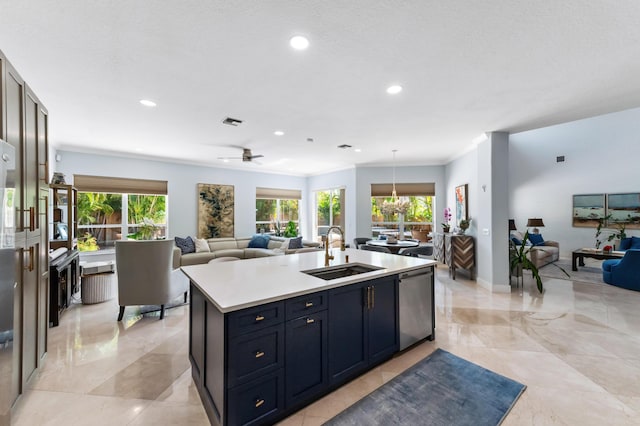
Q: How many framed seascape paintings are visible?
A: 2